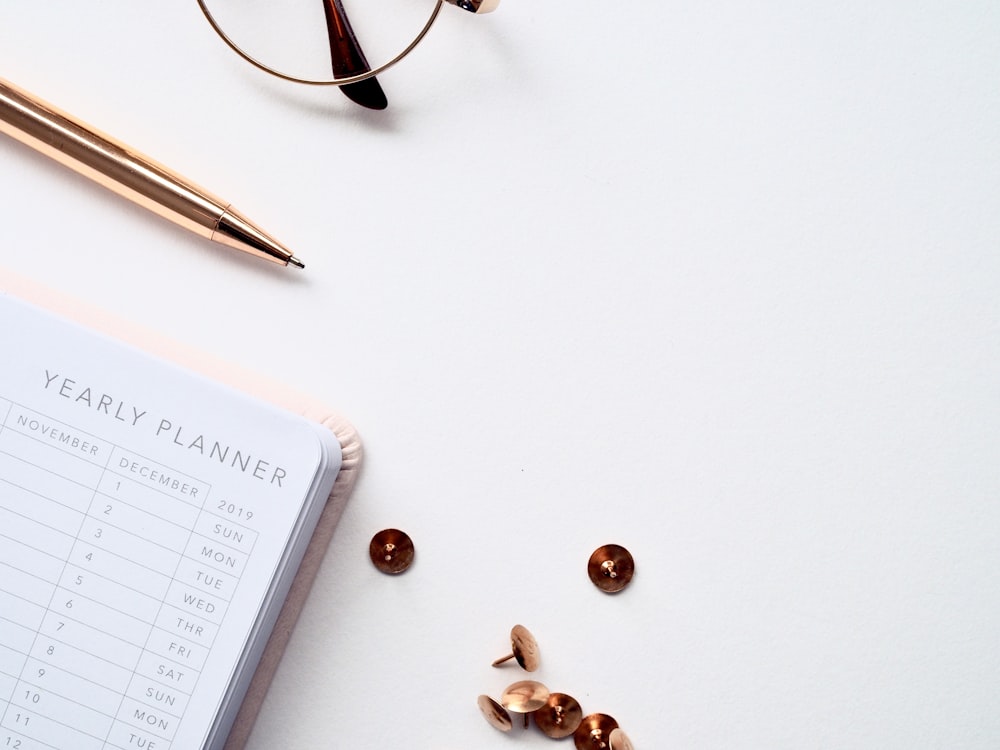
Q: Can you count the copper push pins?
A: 8